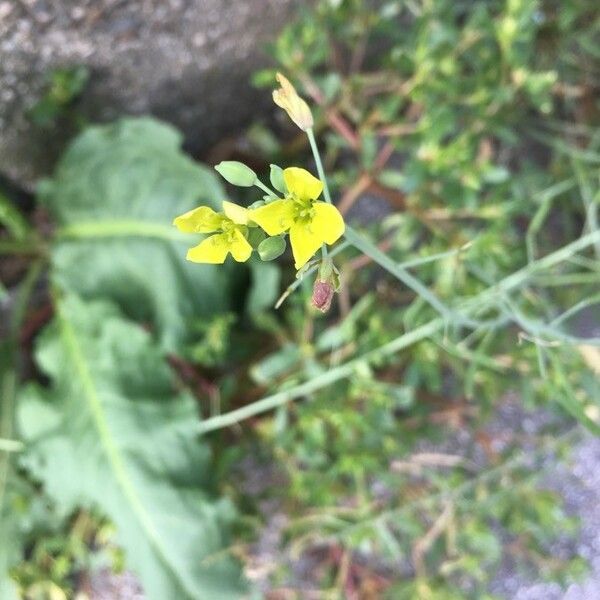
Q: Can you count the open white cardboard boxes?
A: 0